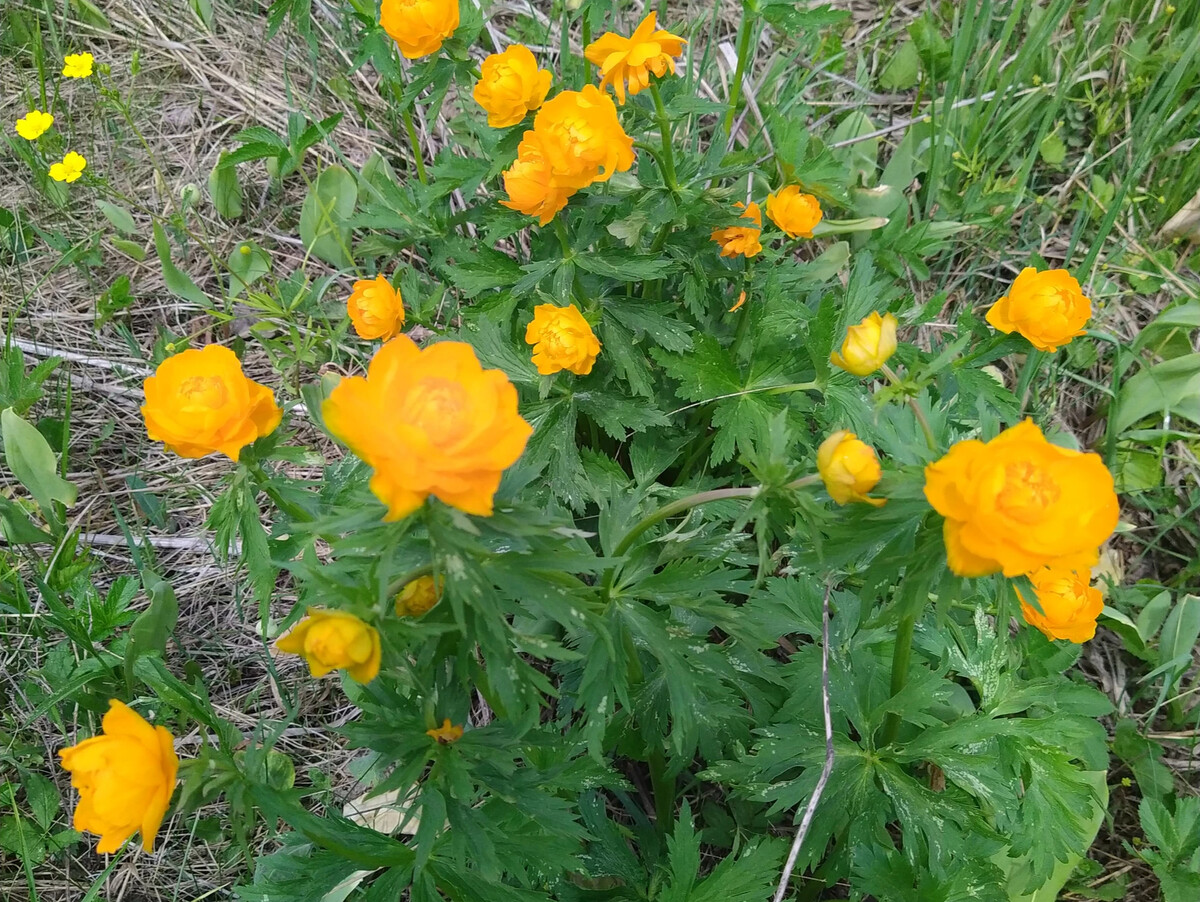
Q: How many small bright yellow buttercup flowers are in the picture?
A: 3